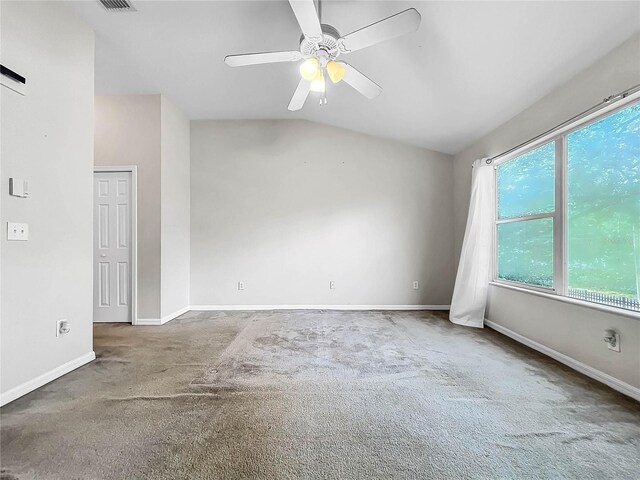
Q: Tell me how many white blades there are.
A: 5